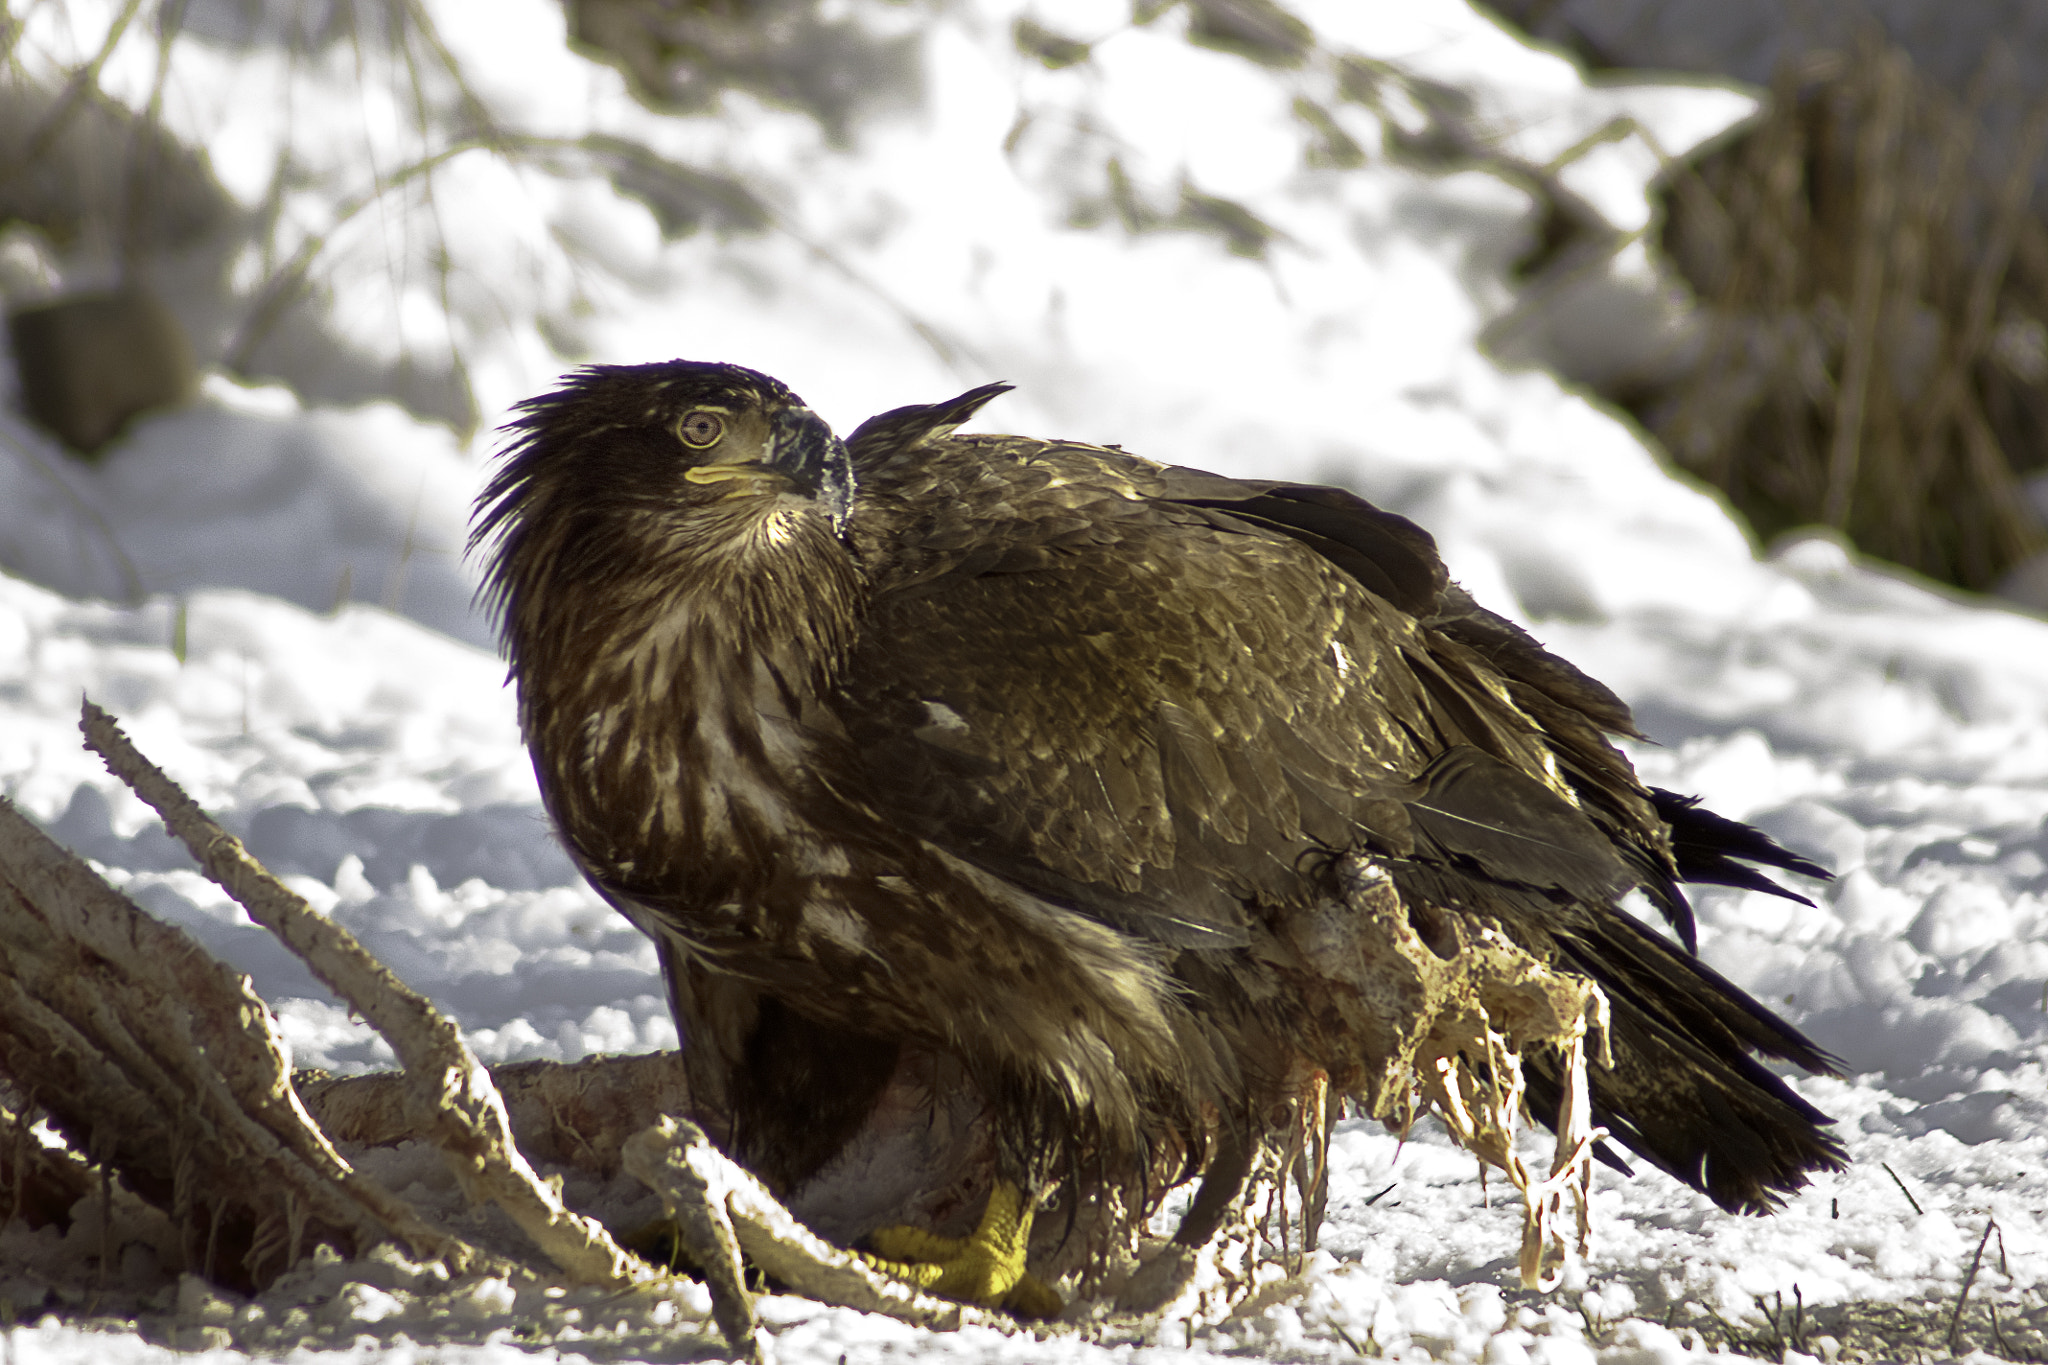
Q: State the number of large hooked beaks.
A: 1